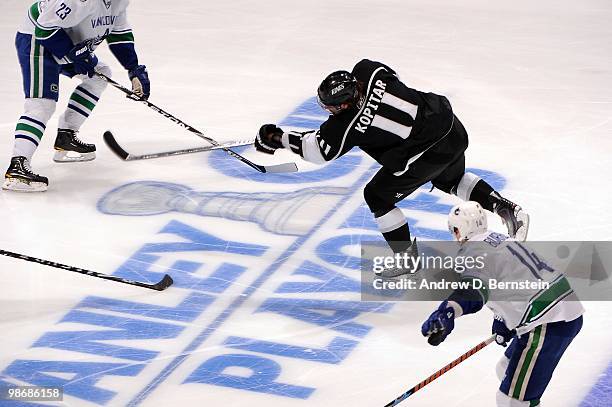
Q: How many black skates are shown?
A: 4